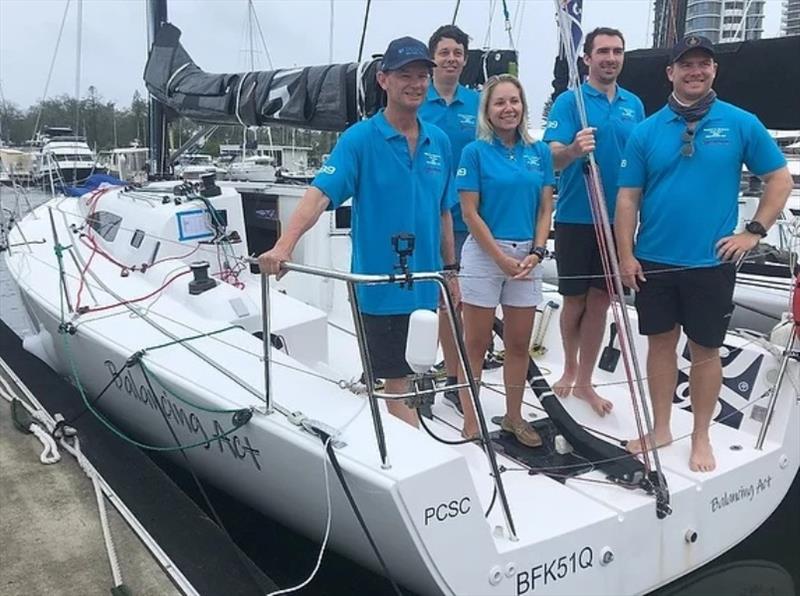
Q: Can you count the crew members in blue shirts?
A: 5